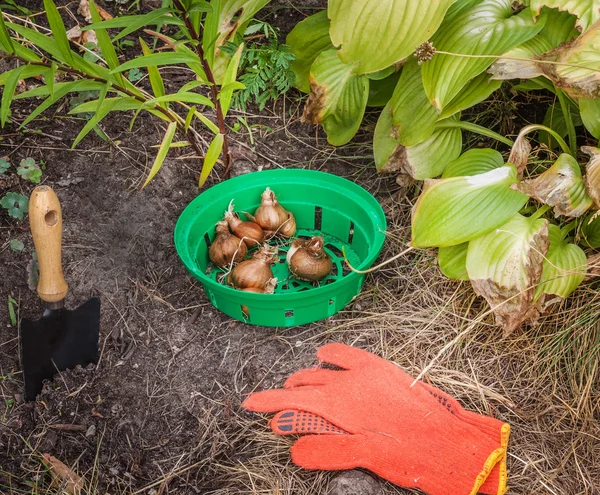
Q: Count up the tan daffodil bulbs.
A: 5